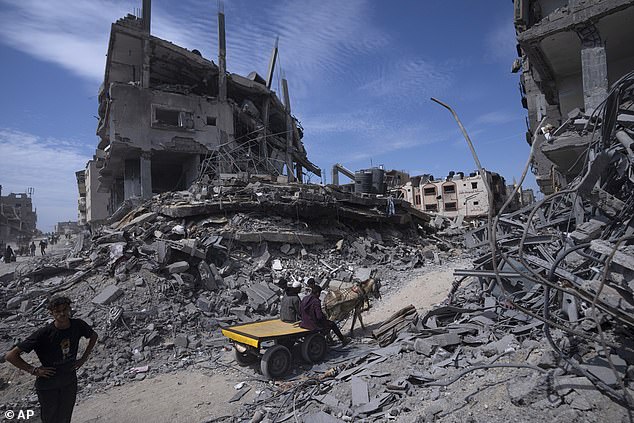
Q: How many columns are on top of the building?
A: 4